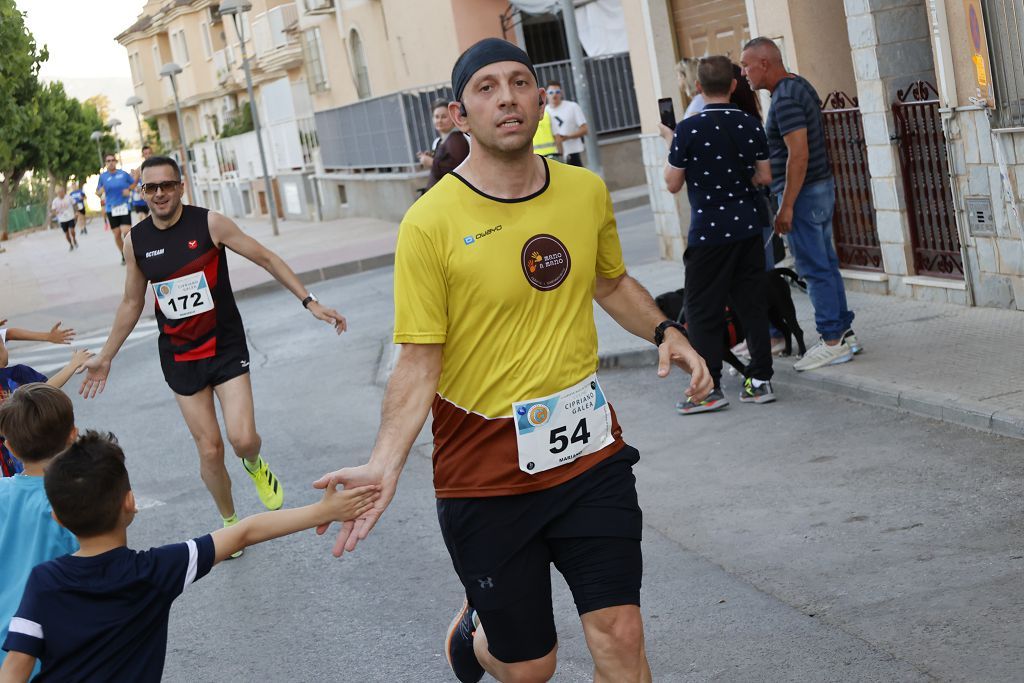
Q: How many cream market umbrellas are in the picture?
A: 0